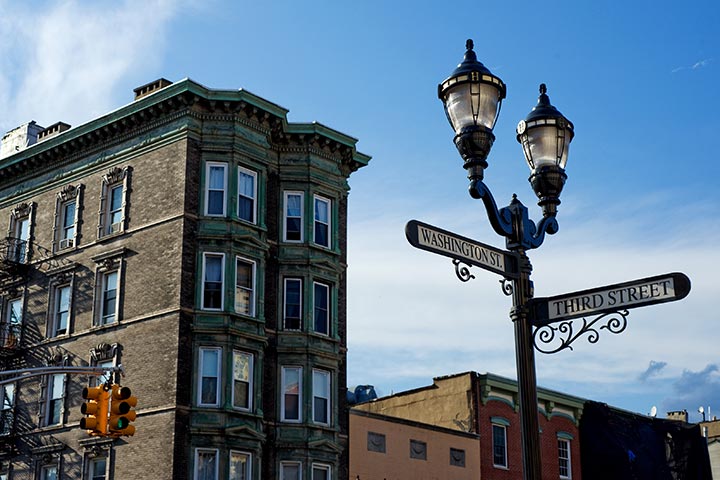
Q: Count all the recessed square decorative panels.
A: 3